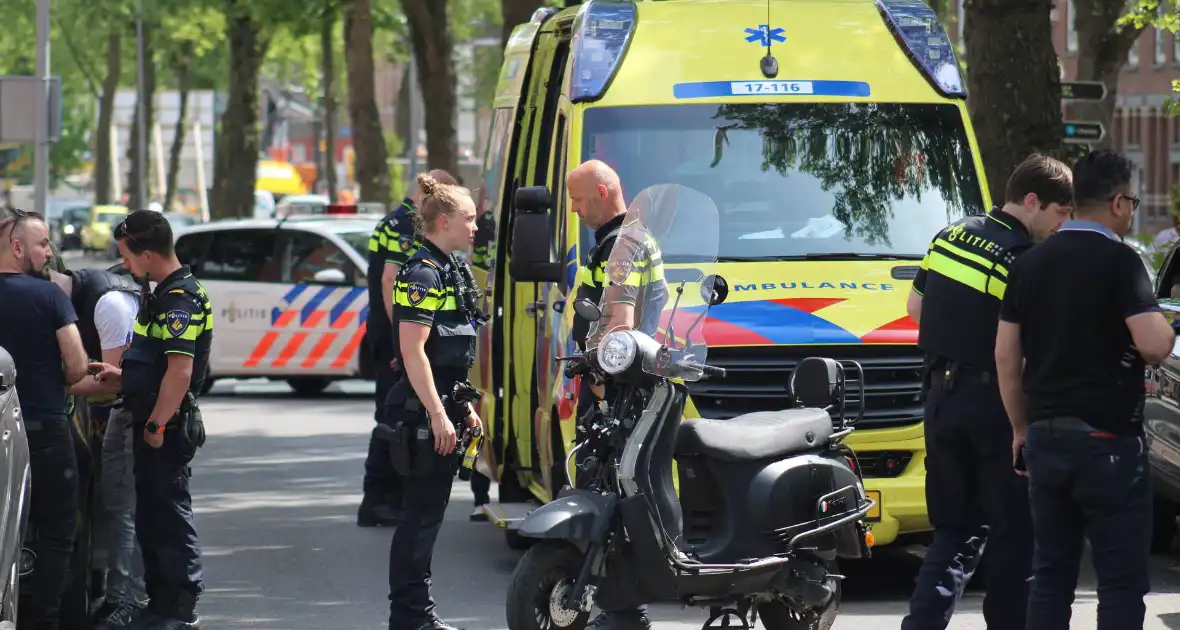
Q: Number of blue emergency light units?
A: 2